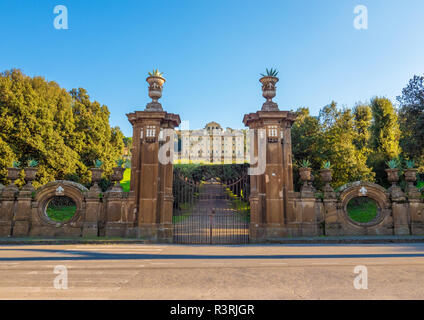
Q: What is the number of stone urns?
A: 10